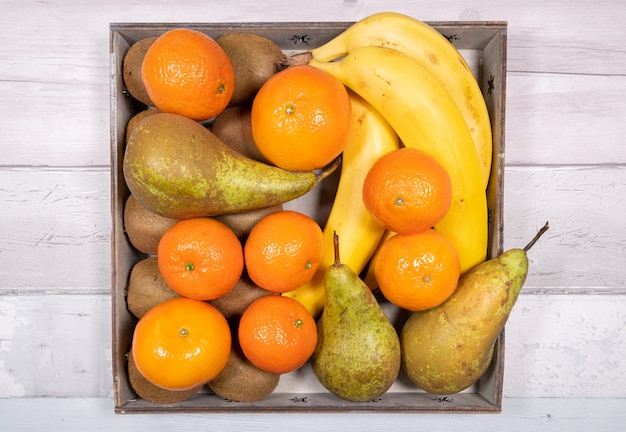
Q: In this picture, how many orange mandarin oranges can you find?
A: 8